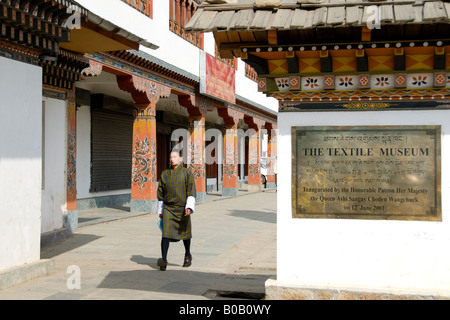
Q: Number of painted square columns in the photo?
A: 6